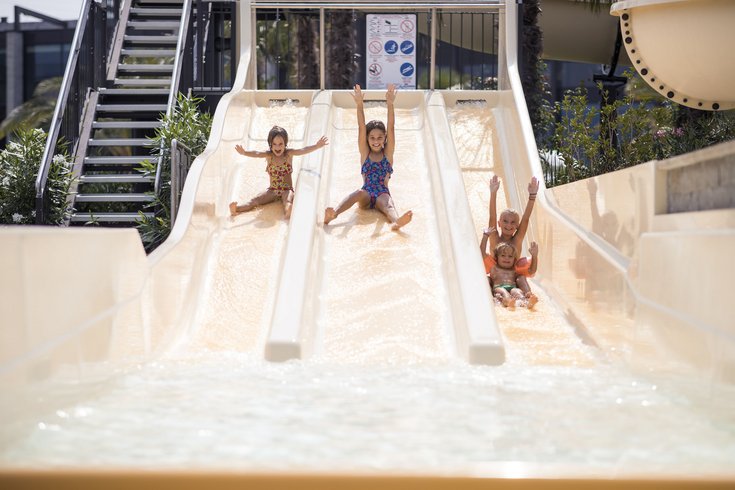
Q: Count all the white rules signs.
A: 1